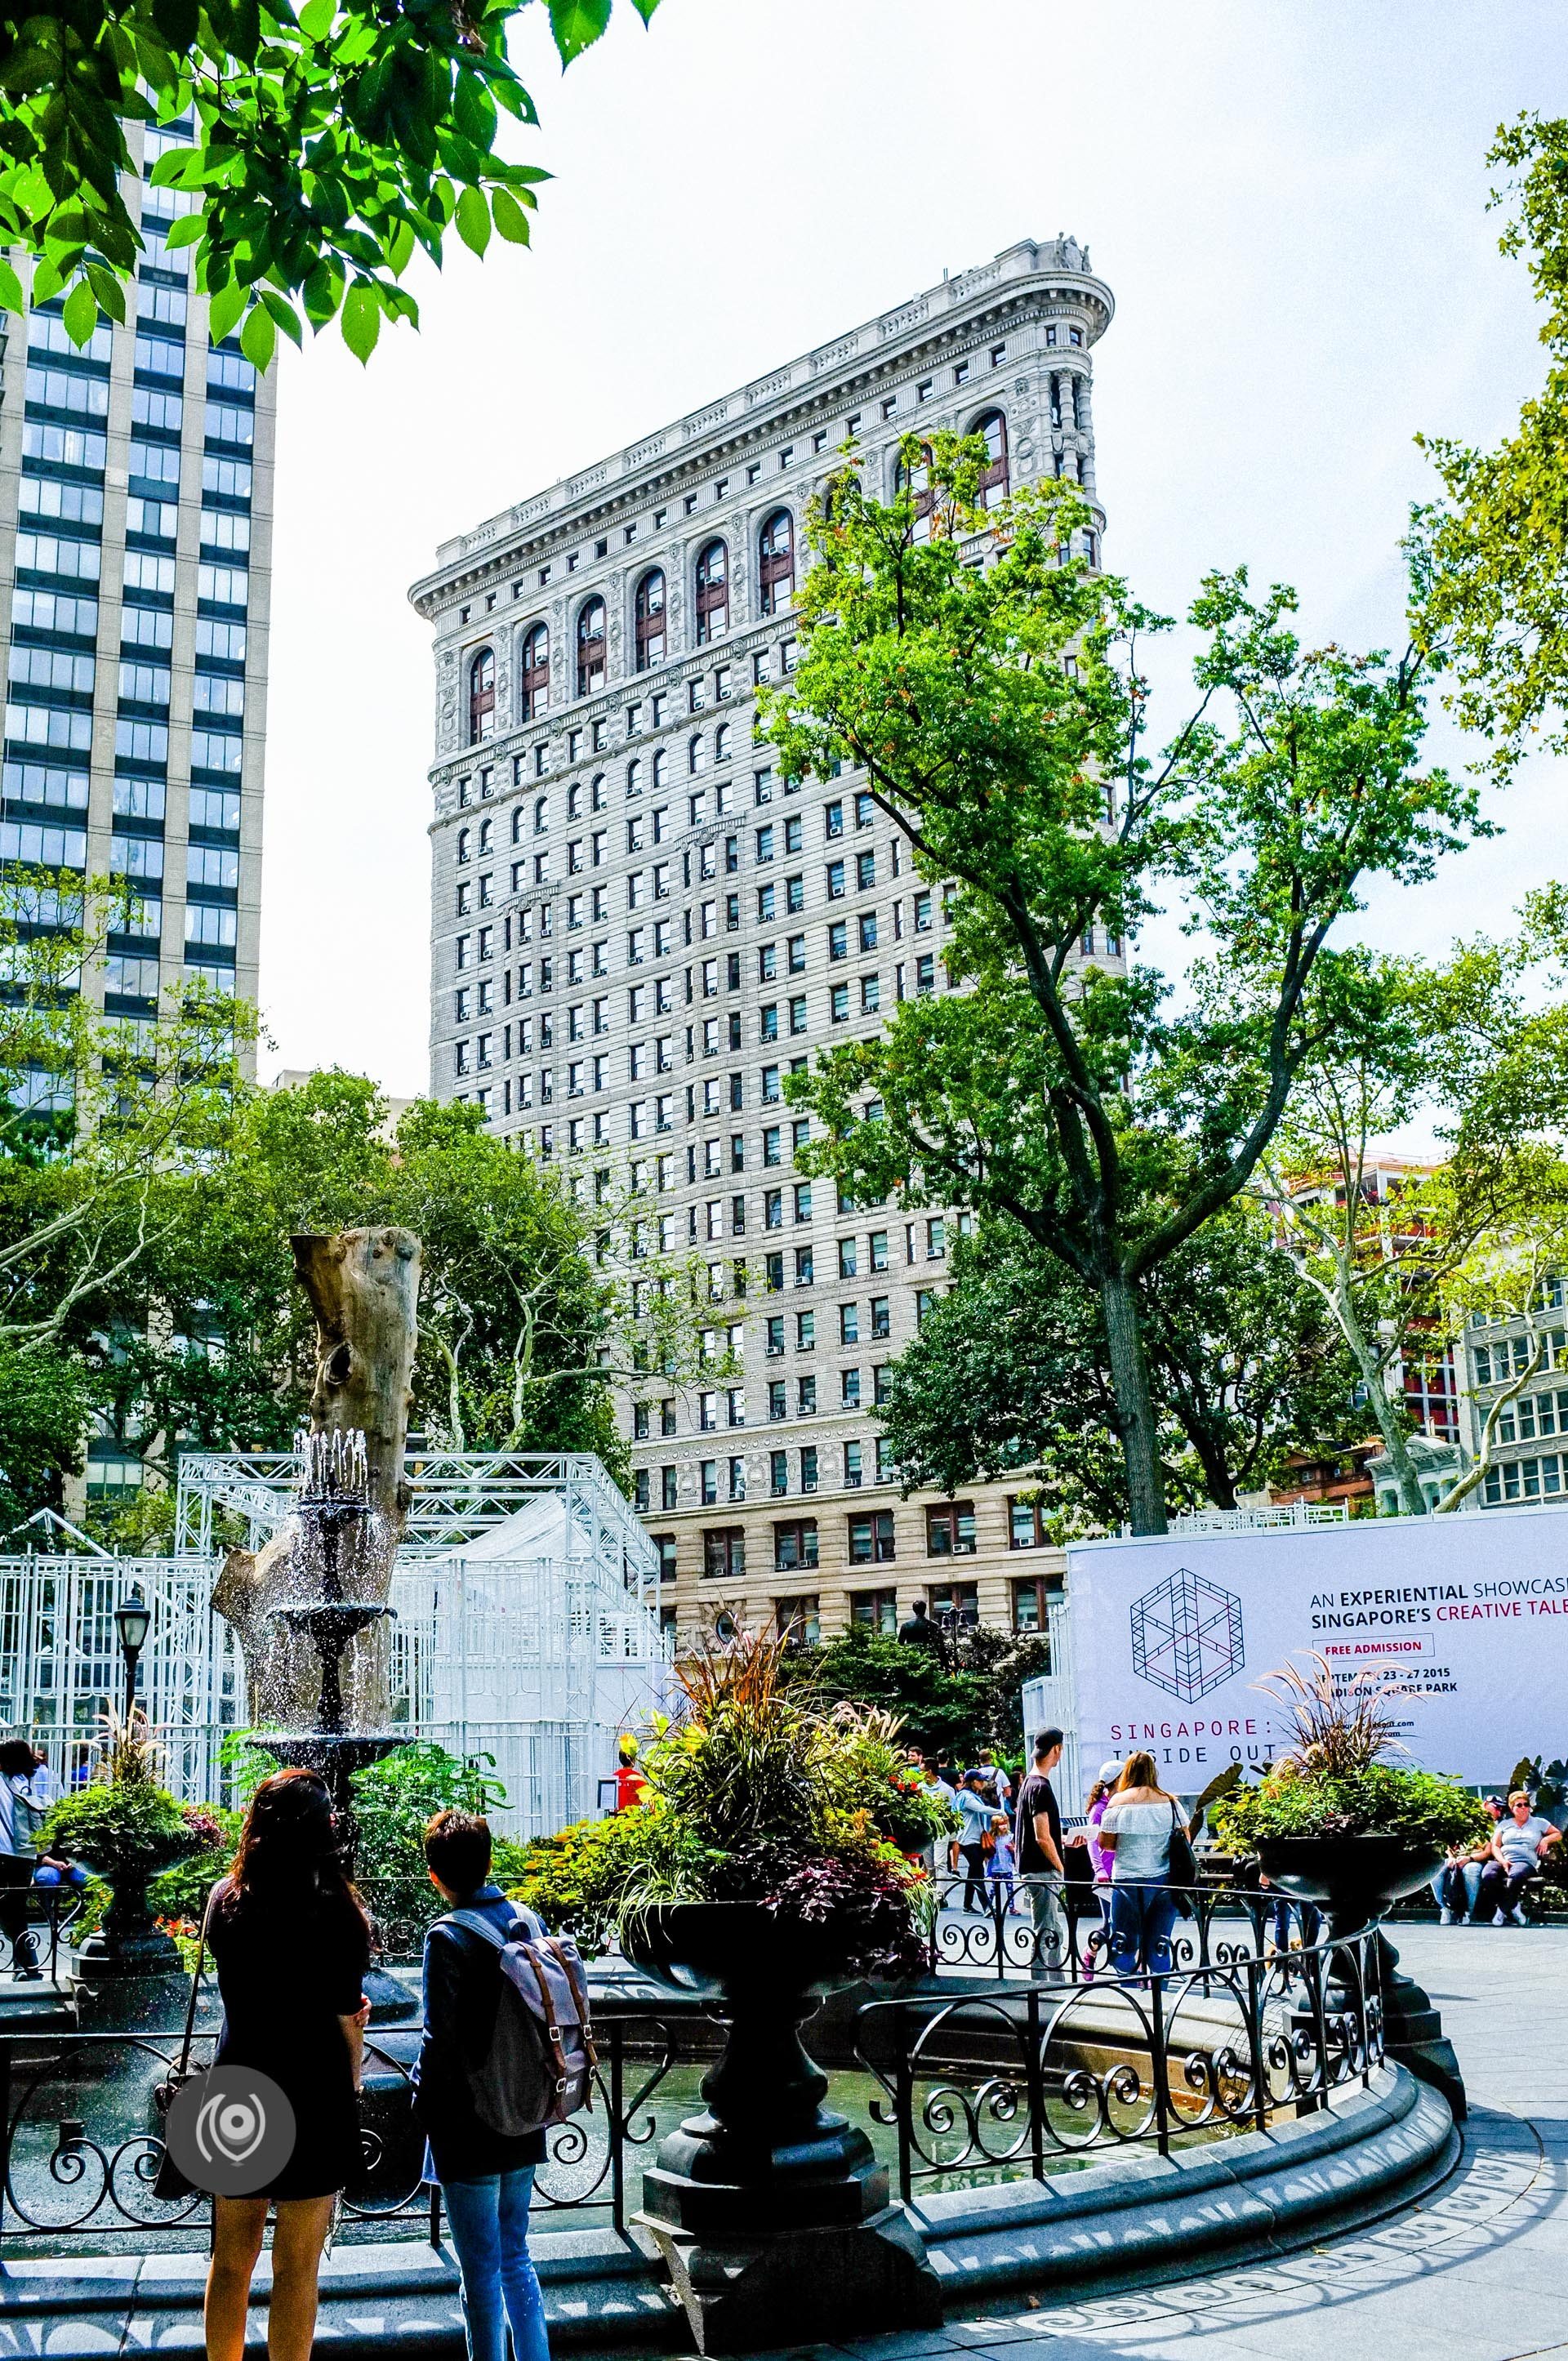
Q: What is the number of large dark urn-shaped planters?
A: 3